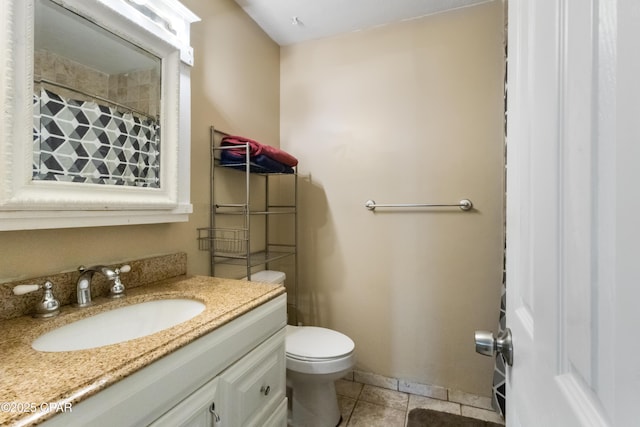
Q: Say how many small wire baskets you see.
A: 1